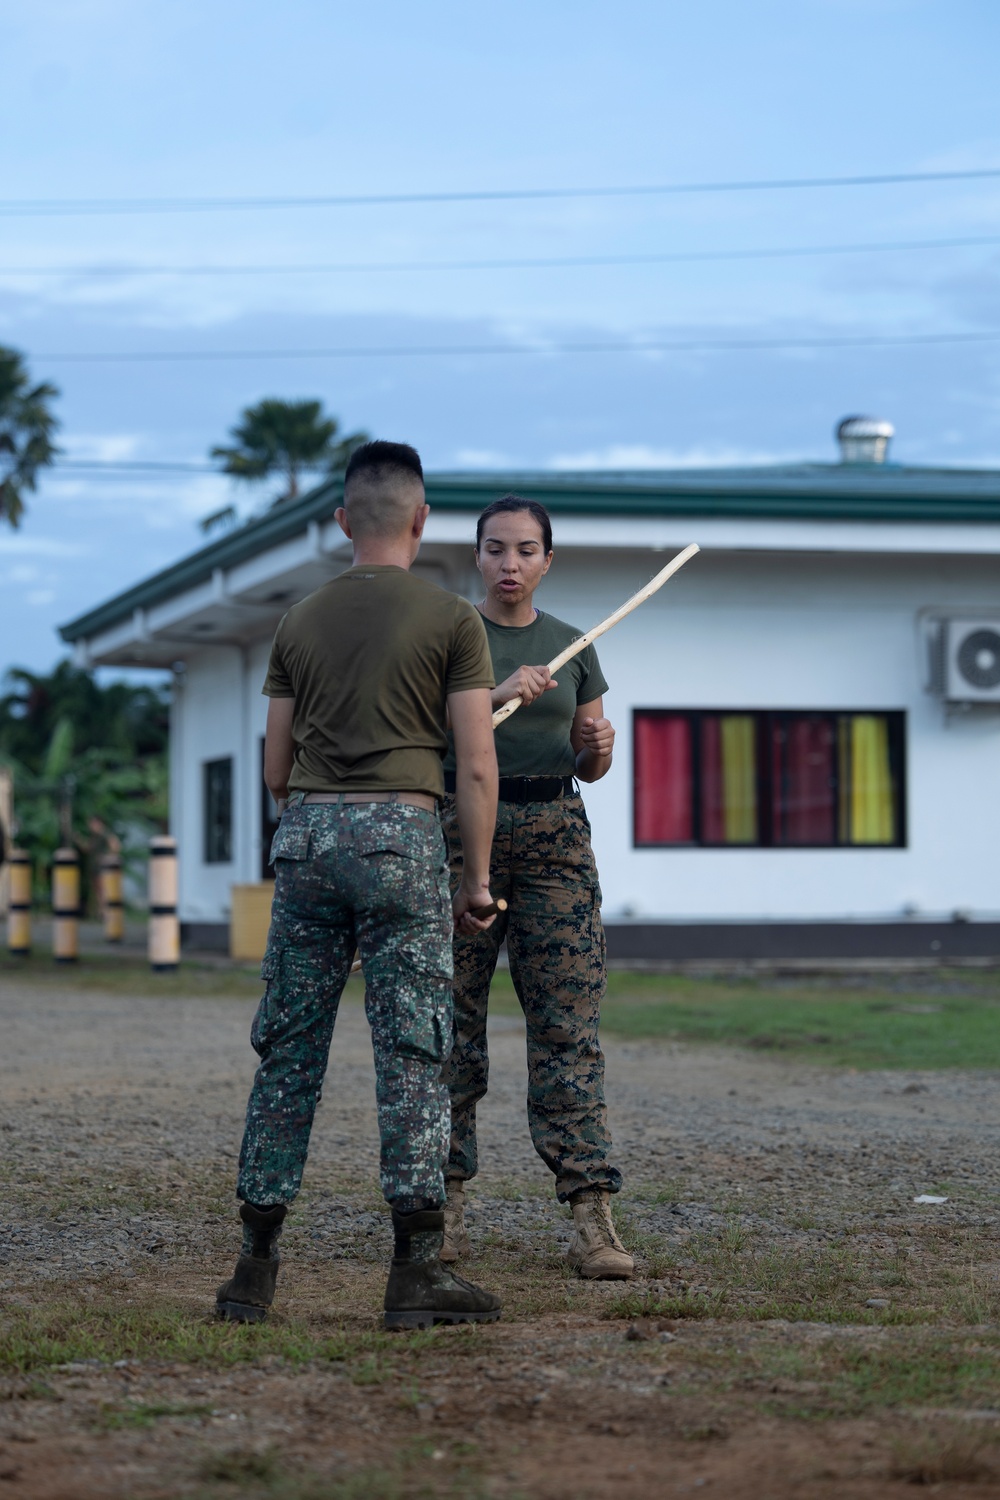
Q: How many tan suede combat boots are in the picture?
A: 2